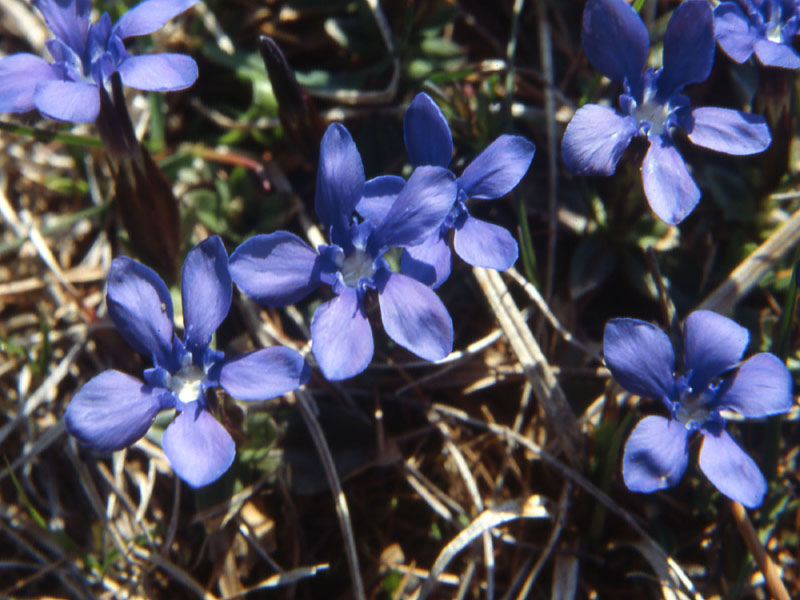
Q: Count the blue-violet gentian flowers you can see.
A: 7